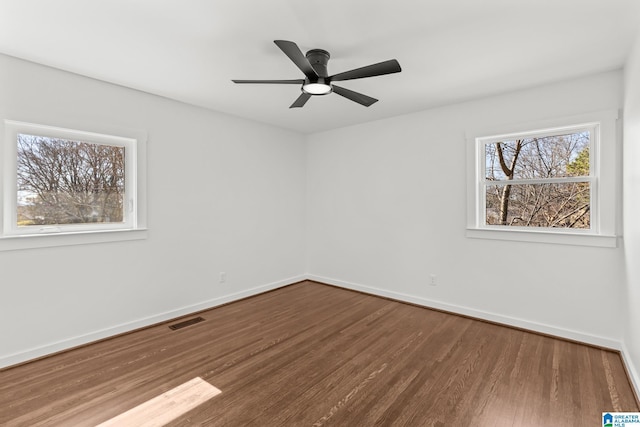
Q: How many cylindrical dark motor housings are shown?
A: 1